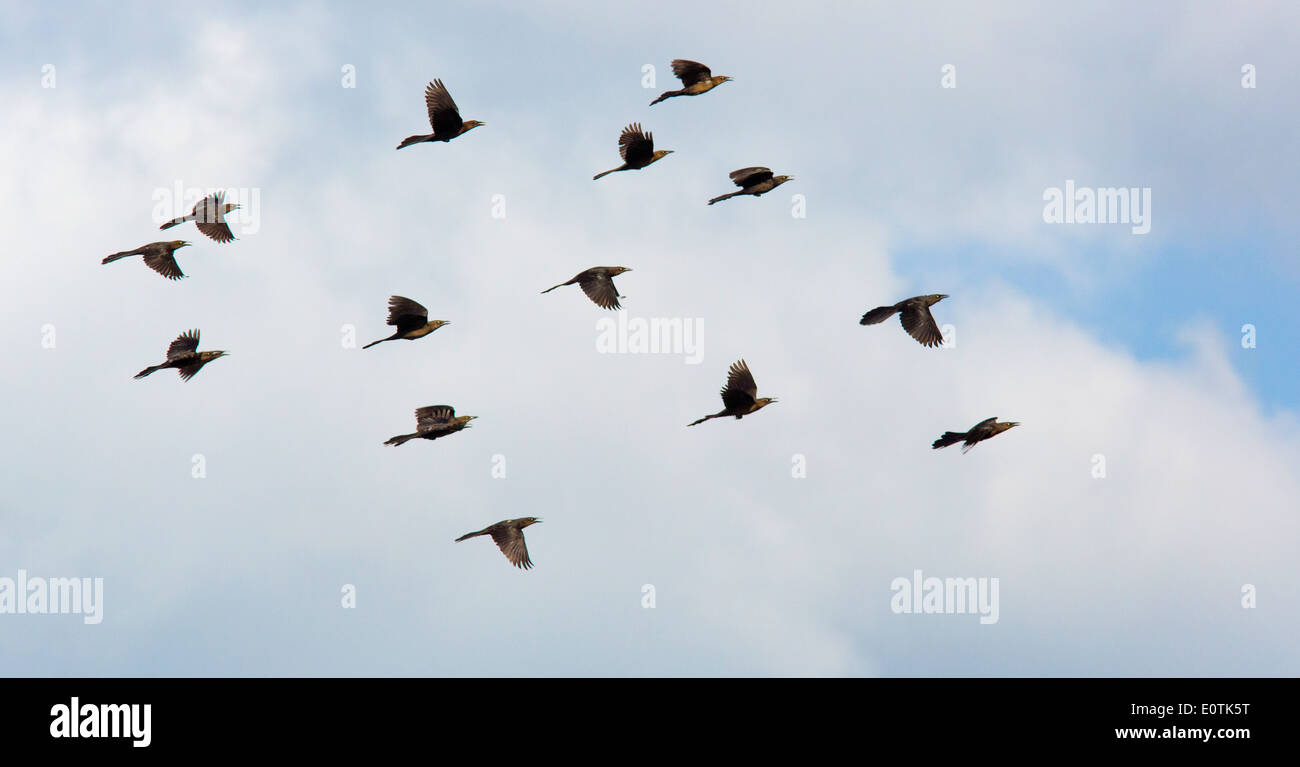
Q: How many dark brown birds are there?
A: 14